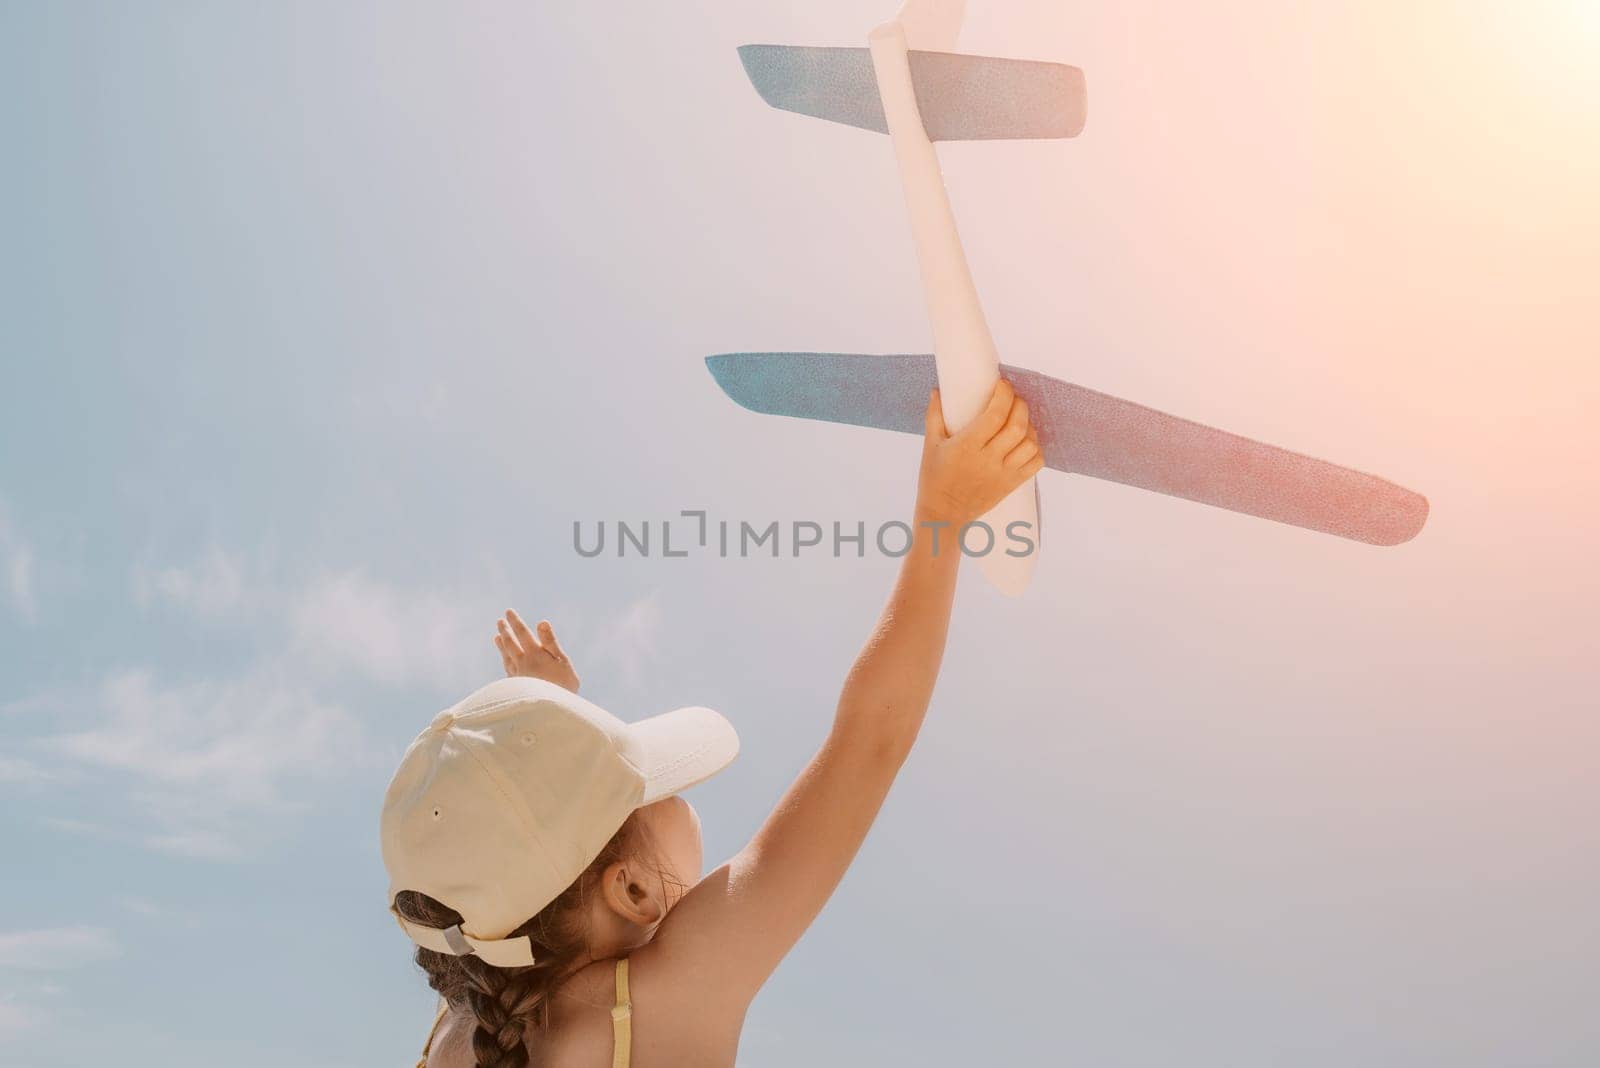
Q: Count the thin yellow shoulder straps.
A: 2